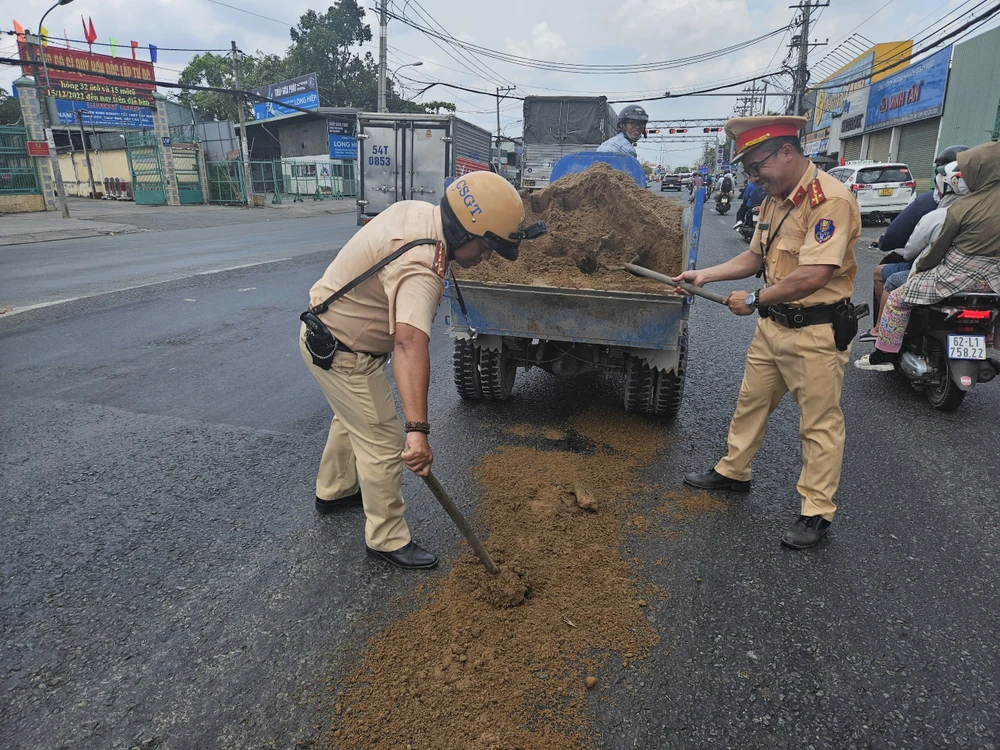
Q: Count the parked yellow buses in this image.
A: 0